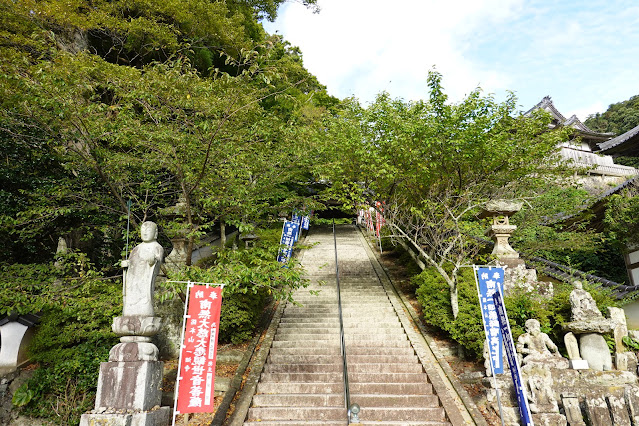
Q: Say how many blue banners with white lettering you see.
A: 5